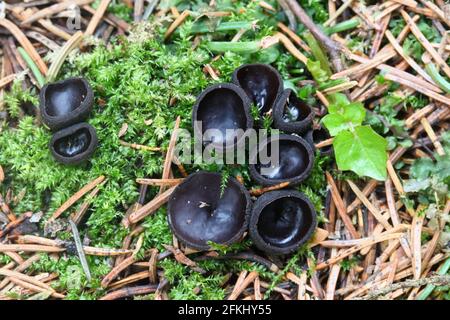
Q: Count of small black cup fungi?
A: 8